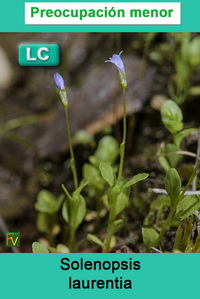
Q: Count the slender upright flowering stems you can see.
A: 2